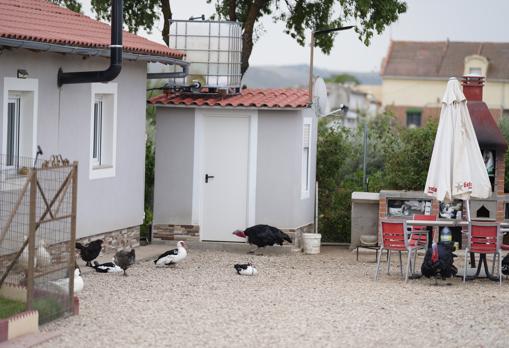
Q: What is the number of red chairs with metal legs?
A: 3